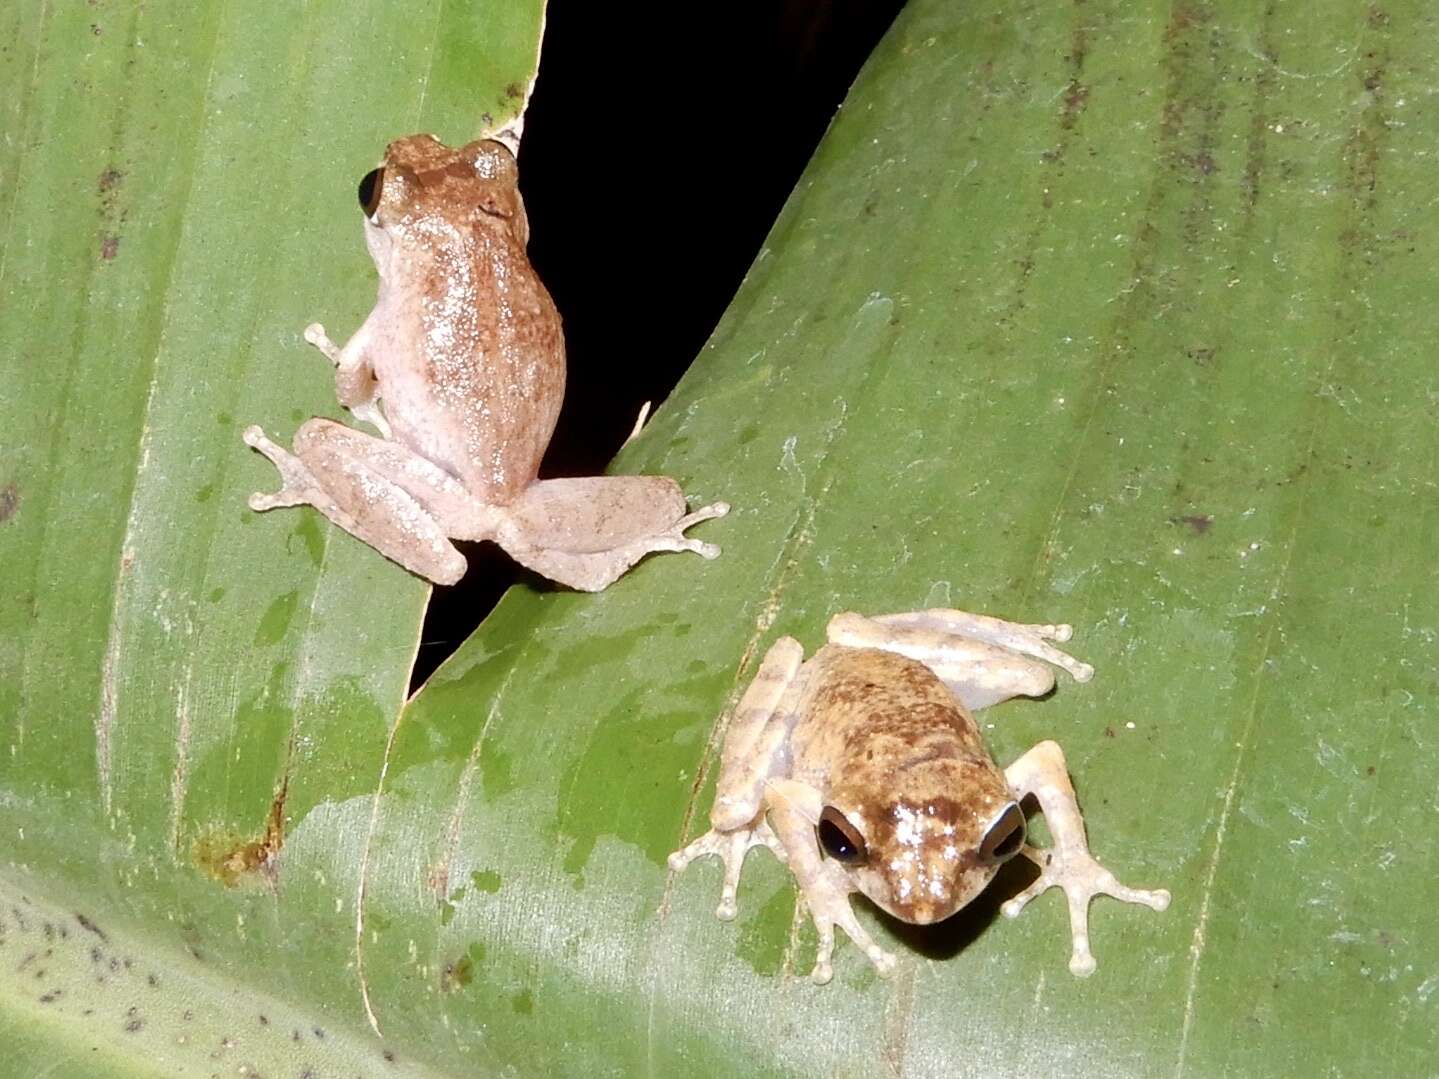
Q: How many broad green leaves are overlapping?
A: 2